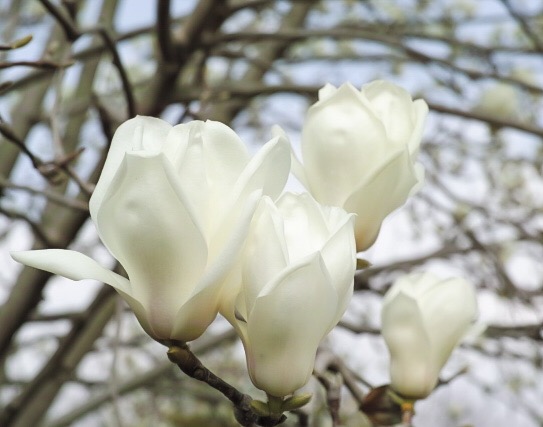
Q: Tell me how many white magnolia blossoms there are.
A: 4